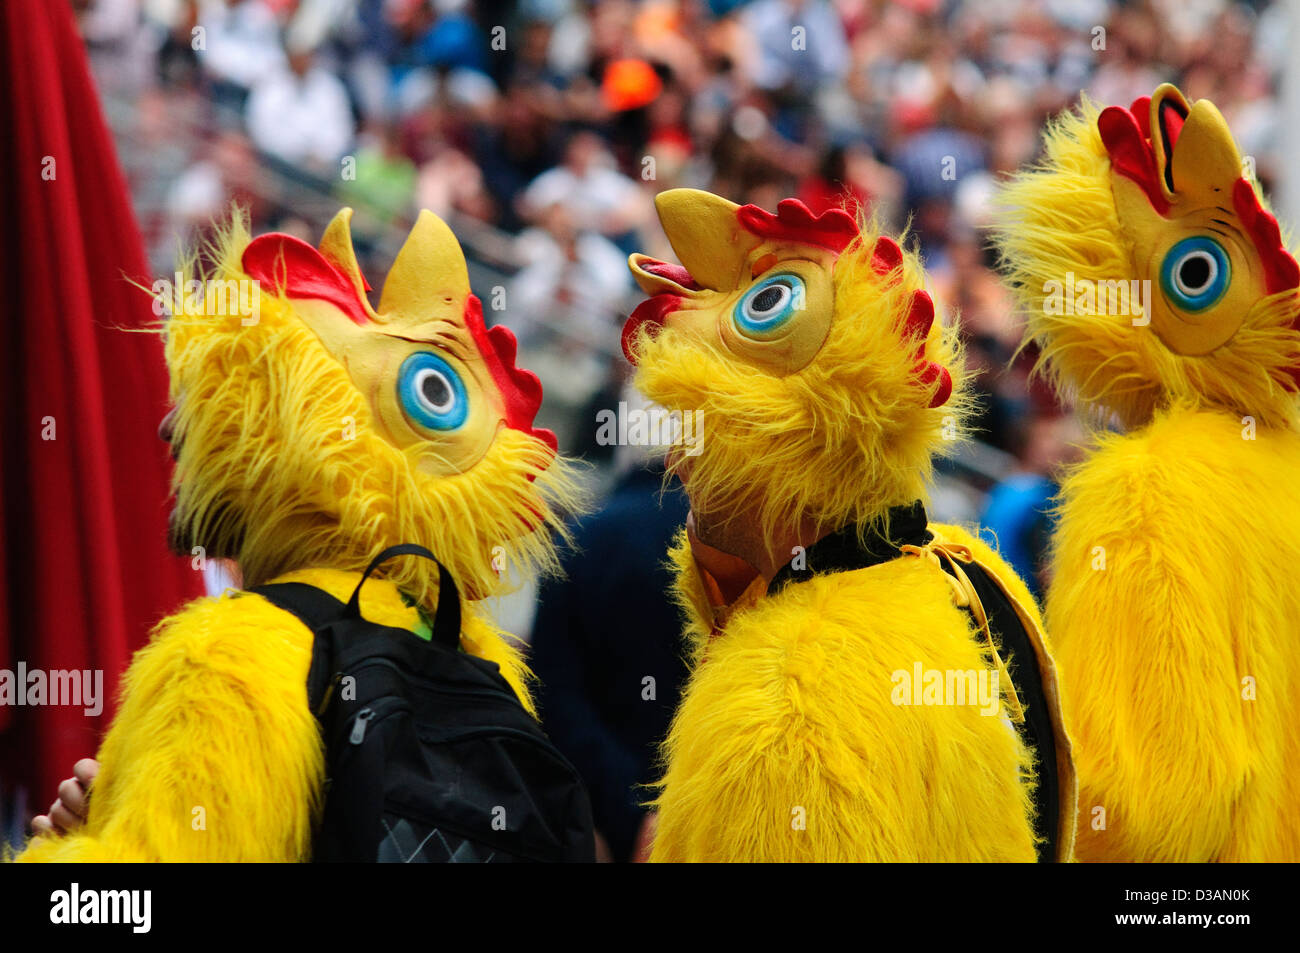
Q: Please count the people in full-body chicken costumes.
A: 3